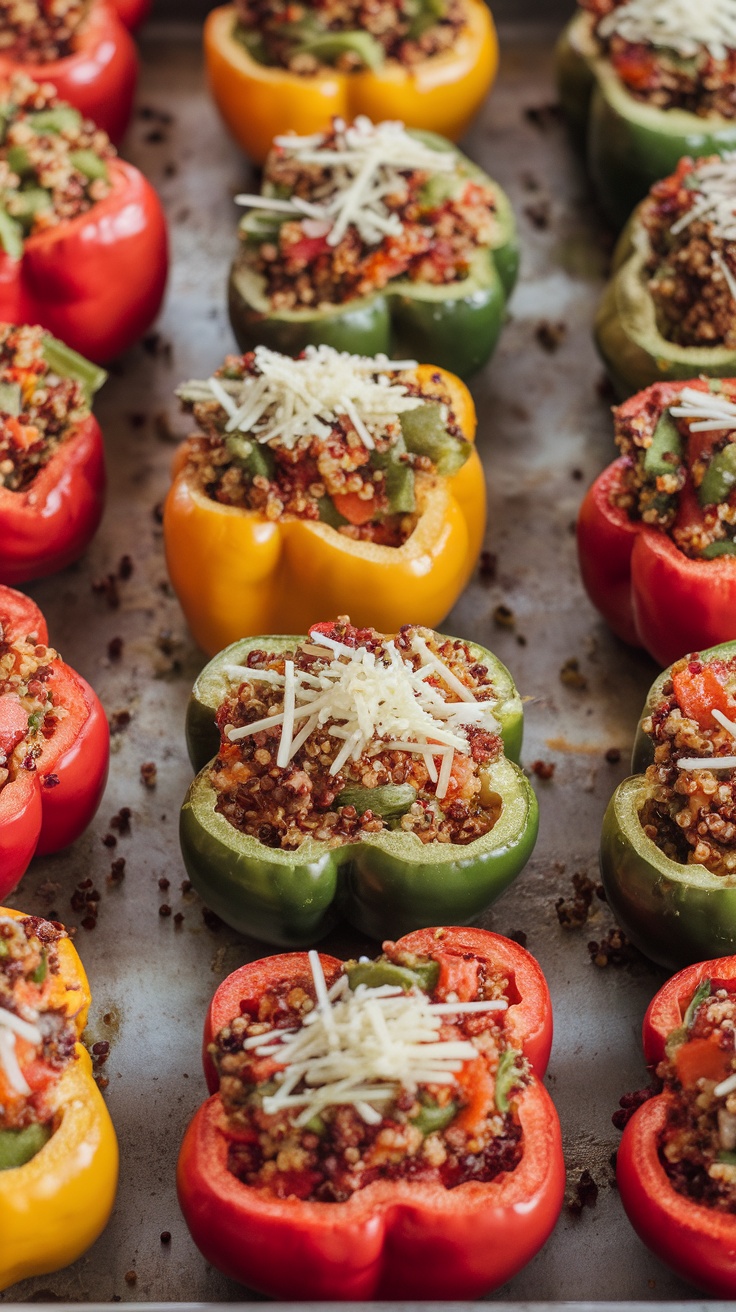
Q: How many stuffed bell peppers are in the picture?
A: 15